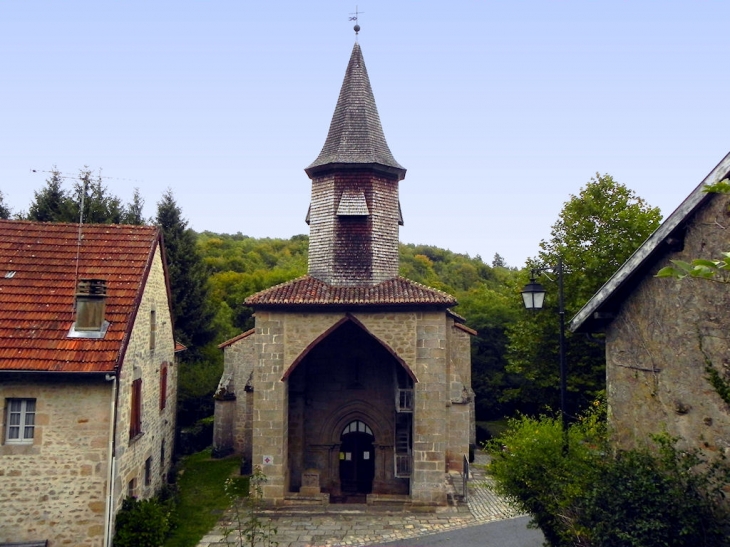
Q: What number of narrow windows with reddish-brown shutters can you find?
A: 2